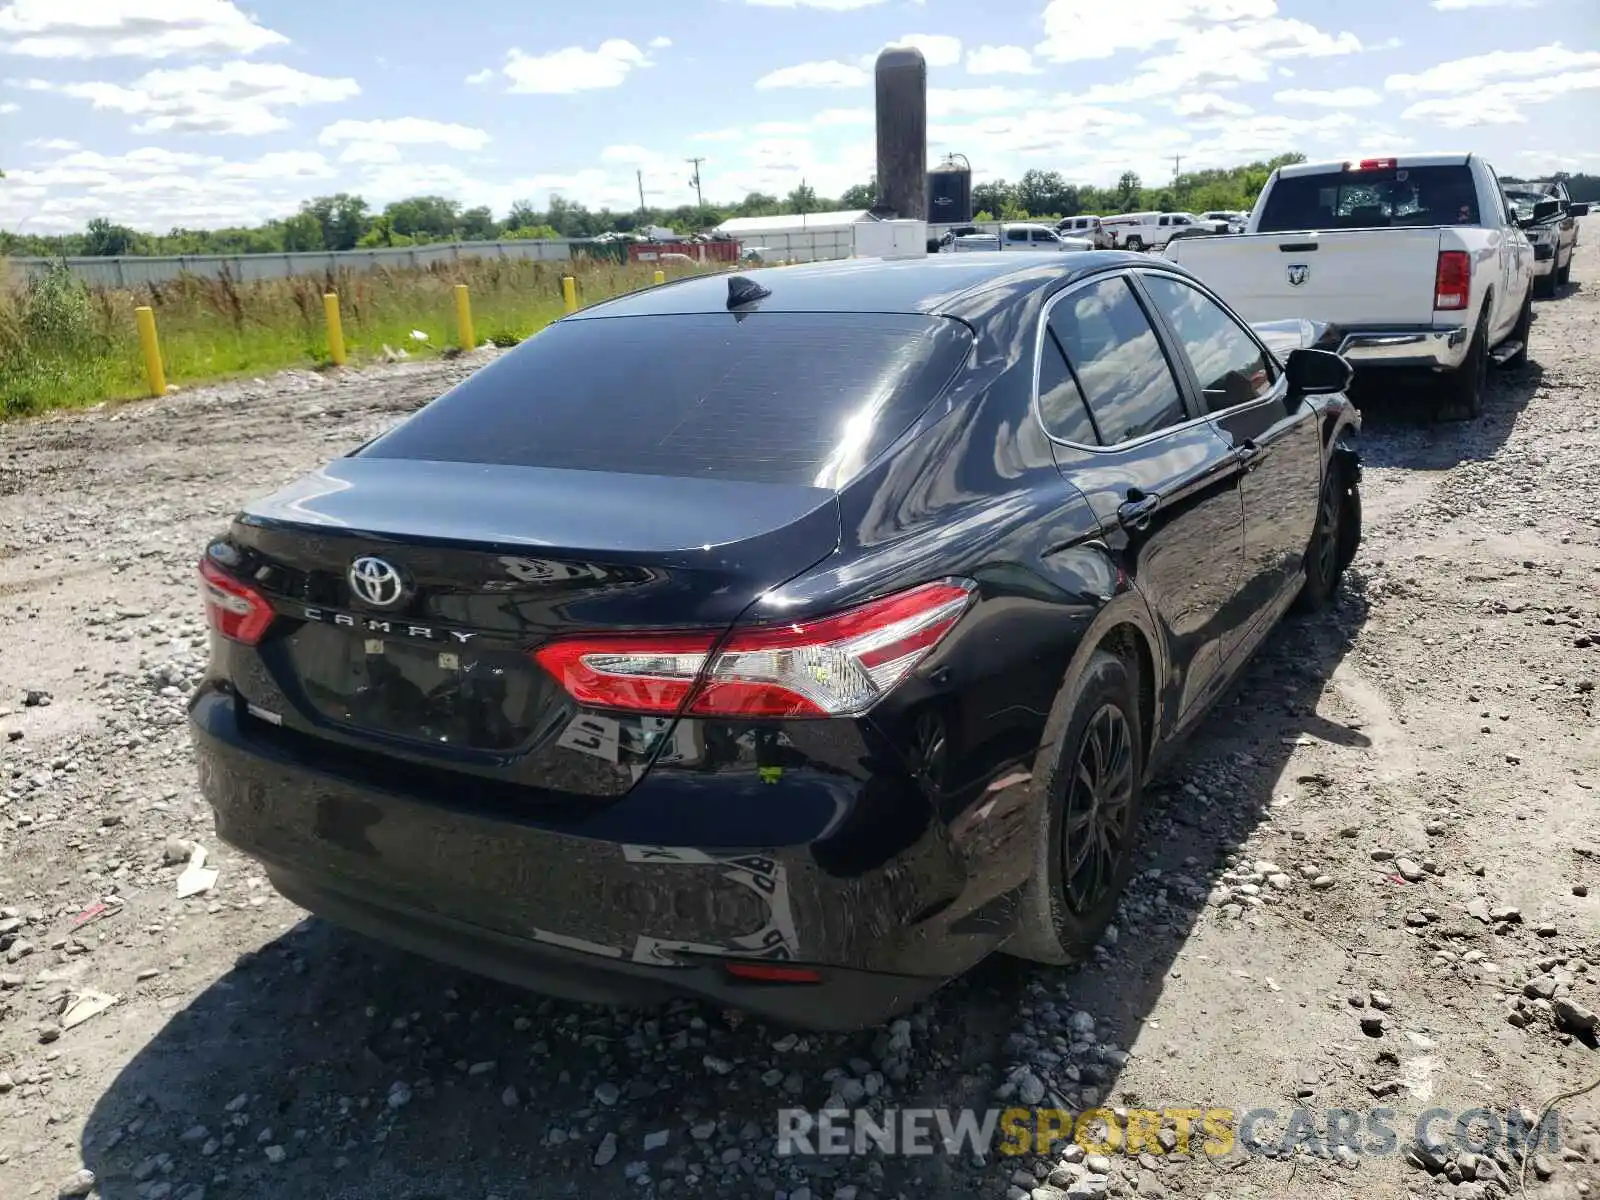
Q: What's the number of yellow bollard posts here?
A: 5